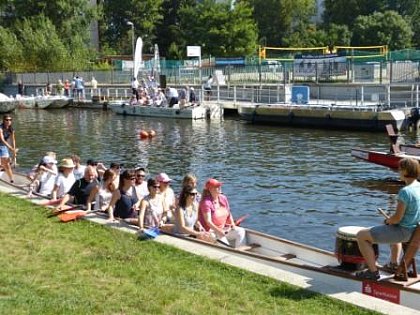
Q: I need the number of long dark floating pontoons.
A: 1